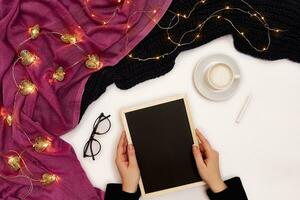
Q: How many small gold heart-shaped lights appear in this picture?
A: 10